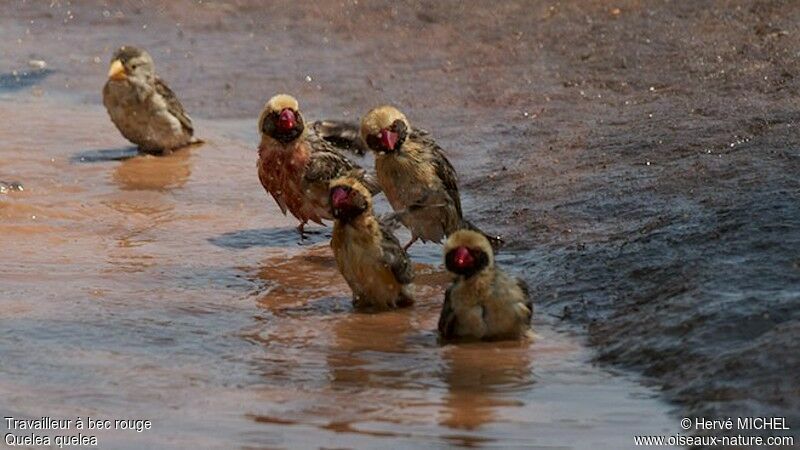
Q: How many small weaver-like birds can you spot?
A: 5